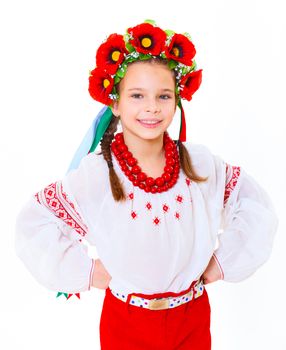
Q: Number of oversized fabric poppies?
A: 5